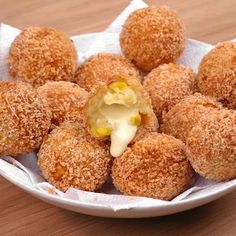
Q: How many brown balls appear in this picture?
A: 12